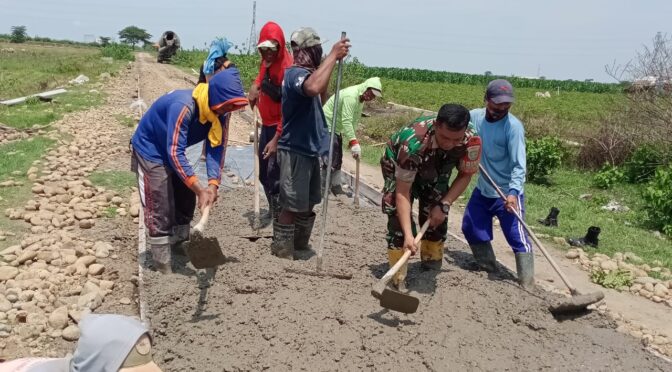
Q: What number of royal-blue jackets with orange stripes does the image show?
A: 1